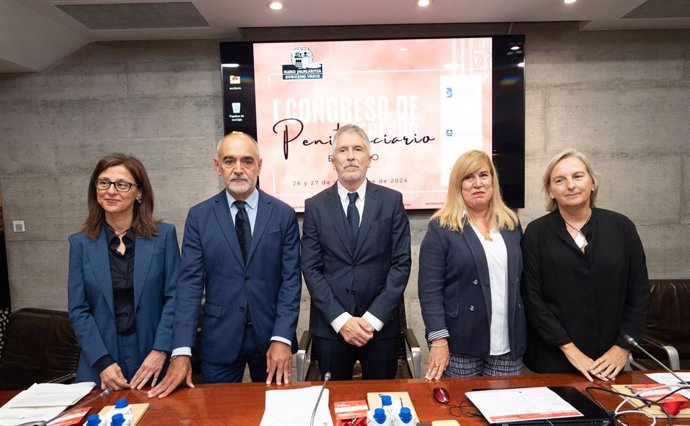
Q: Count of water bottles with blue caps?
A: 6